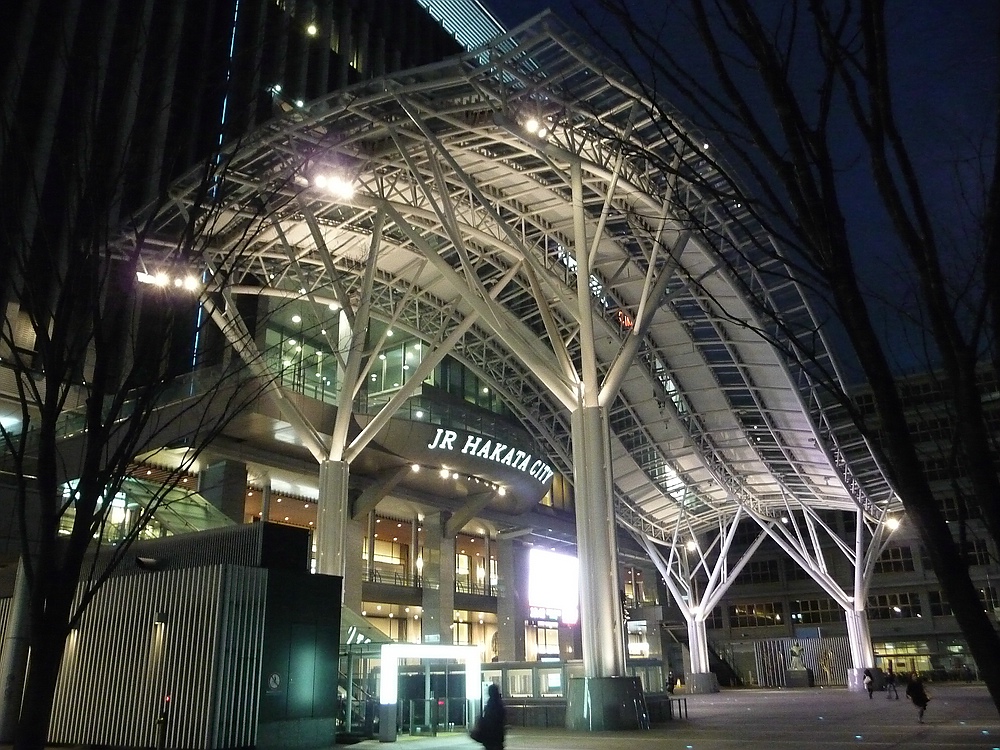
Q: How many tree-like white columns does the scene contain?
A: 4